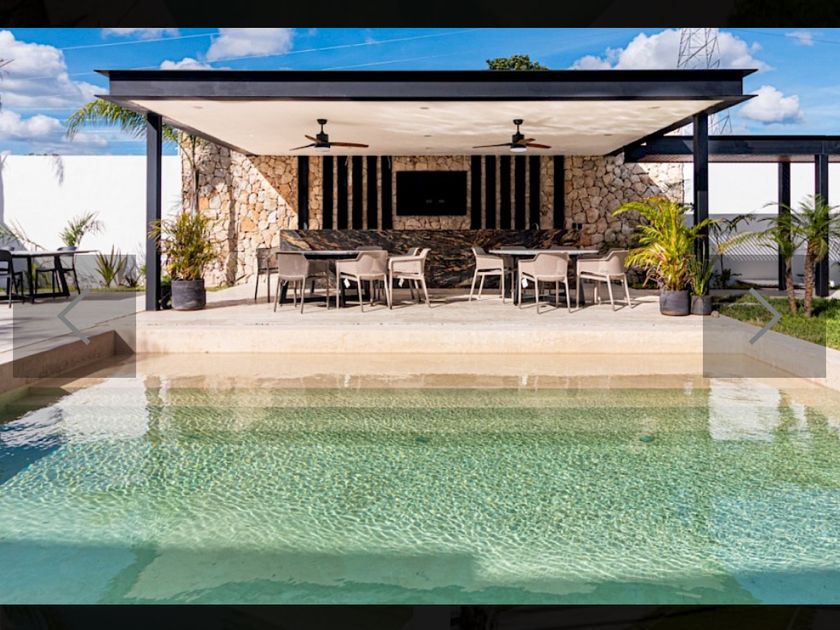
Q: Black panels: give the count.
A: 12